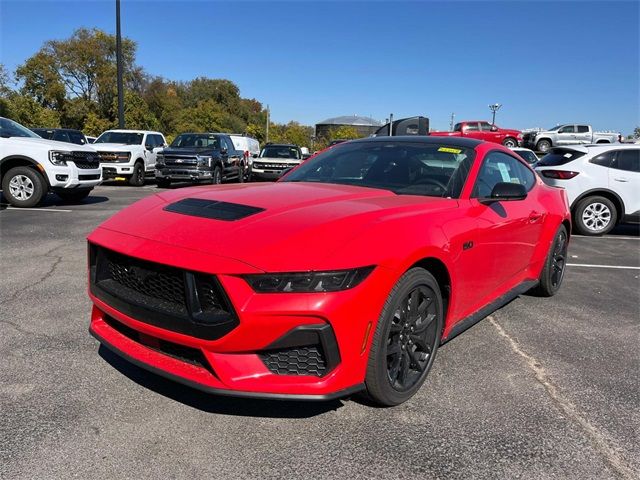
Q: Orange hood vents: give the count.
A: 0